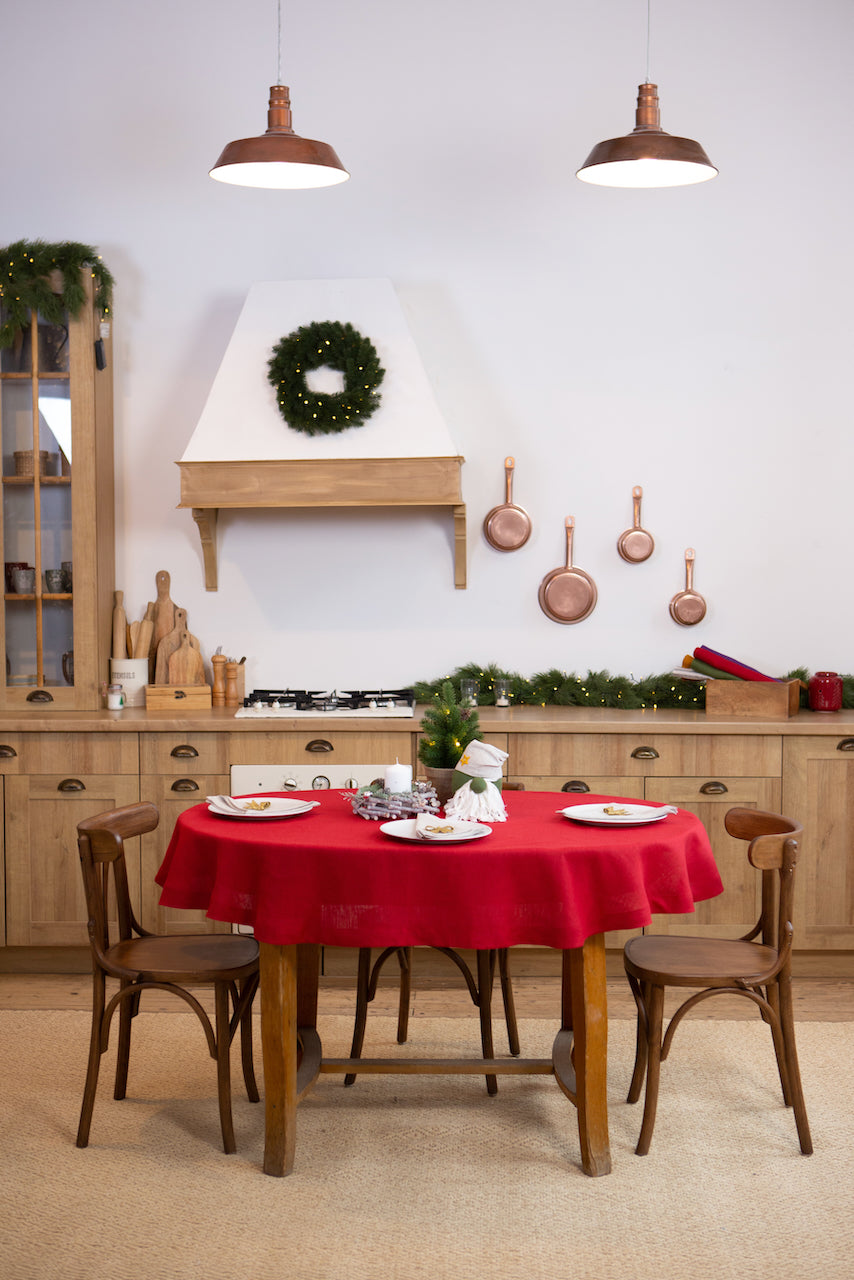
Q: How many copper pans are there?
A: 4